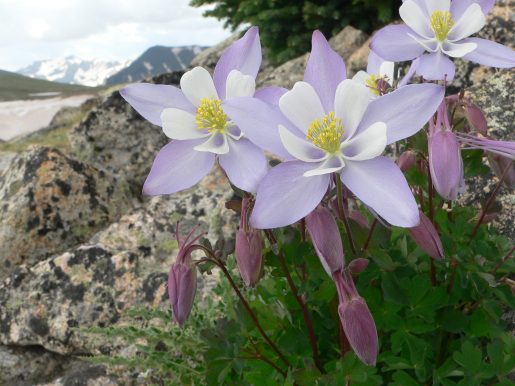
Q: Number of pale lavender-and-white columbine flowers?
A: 4